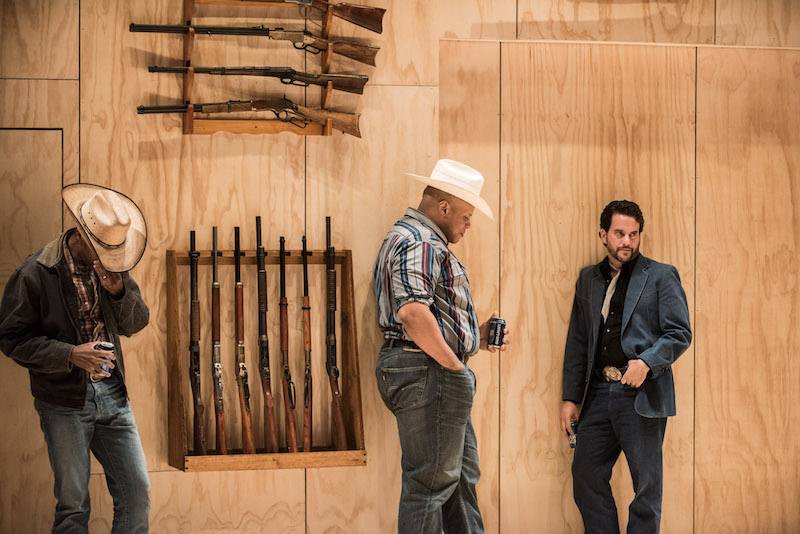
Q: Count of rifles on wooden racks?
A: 11